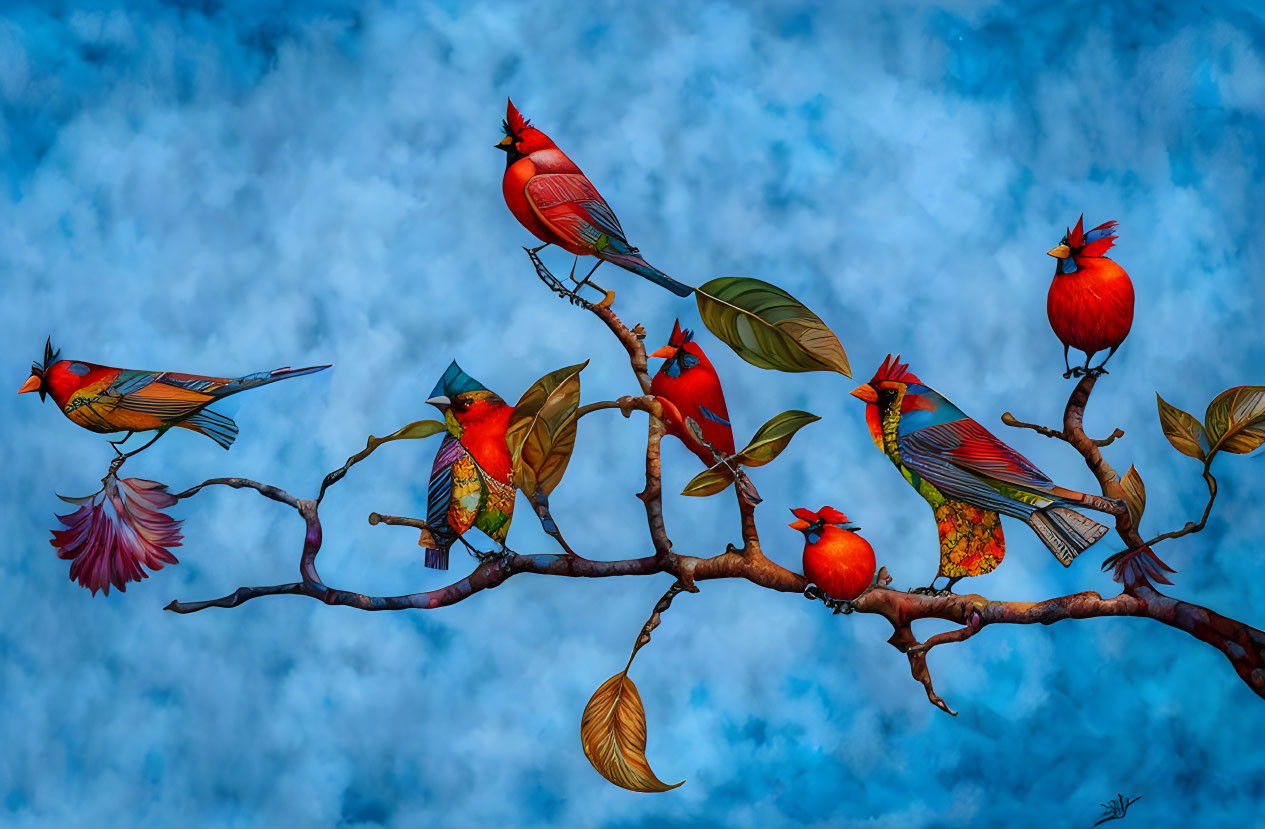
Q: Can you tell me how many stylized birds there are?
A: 7